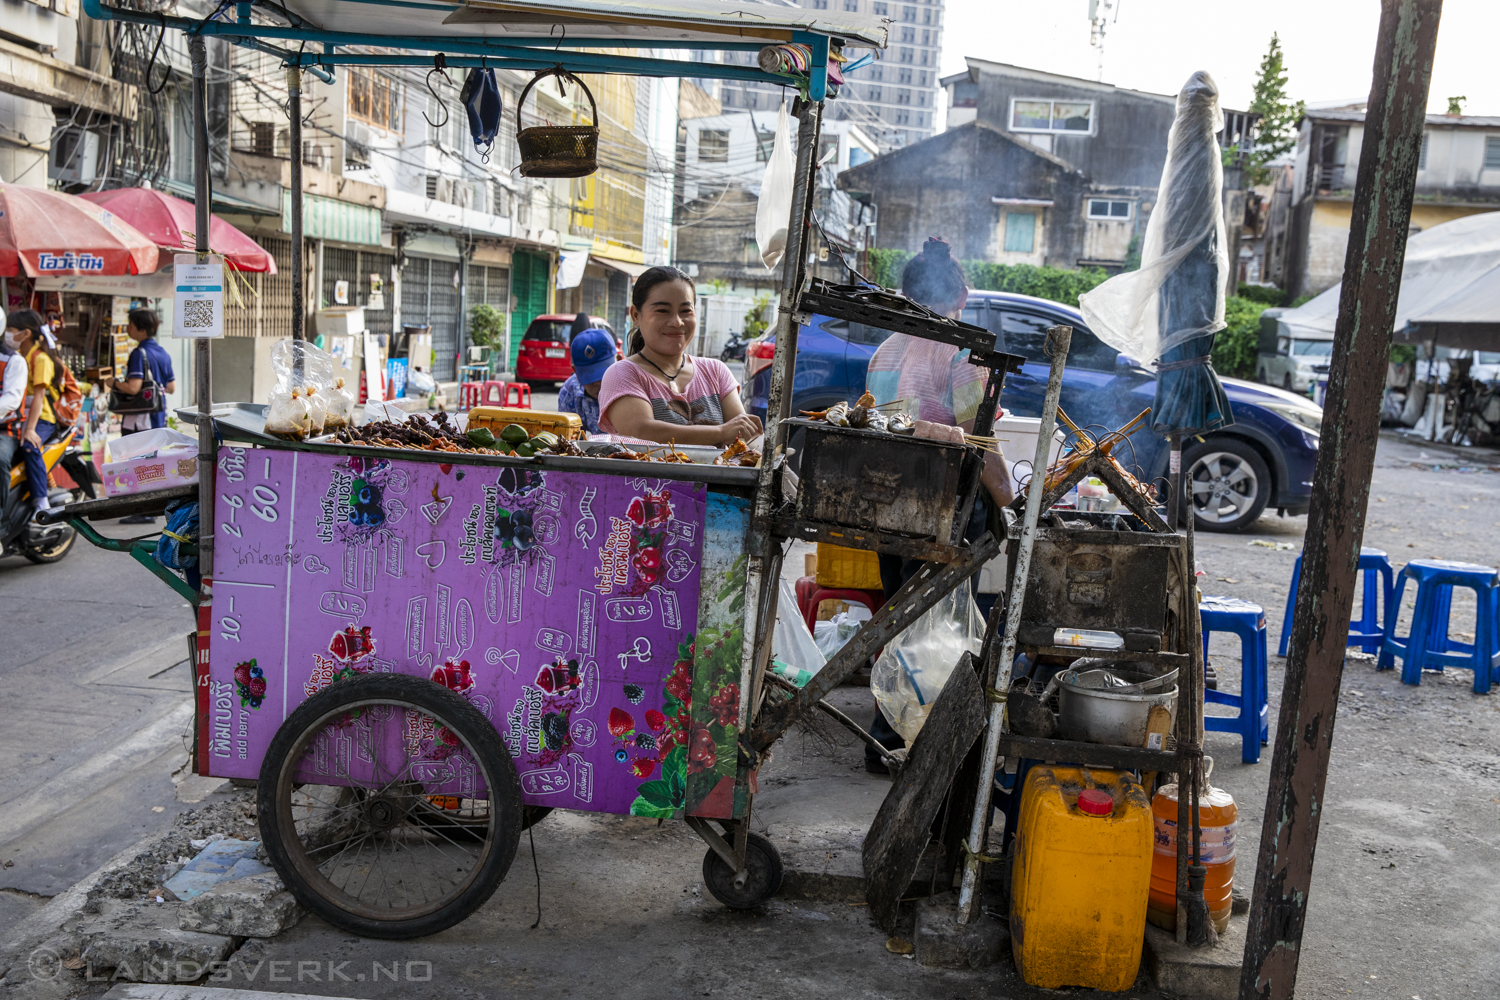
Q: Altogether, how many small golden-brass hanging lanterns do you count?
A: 0